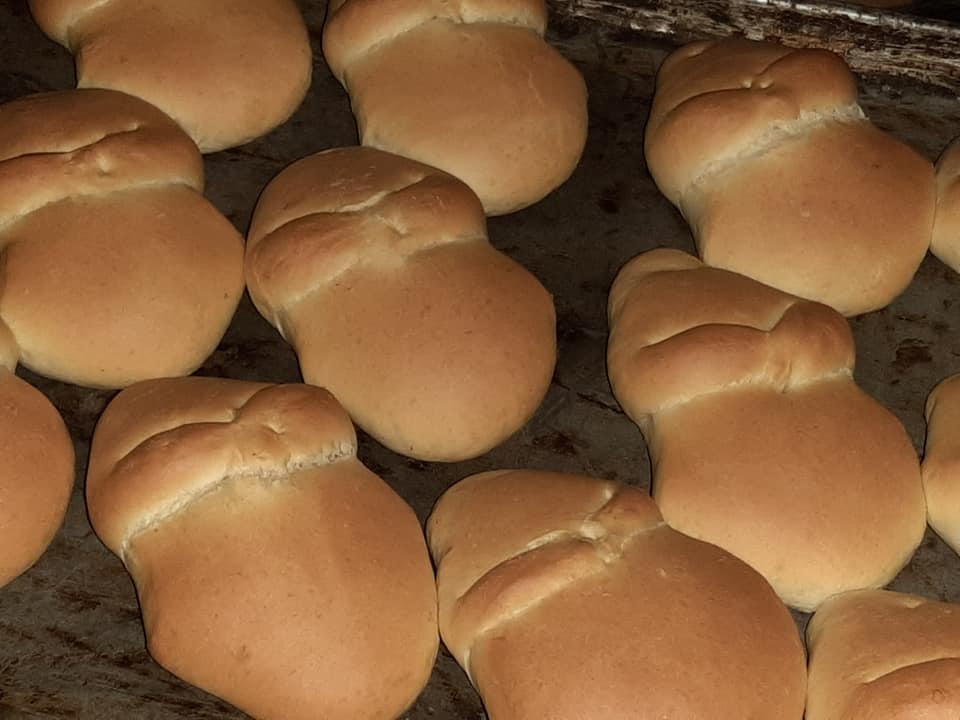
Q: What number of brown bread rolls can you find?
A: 12